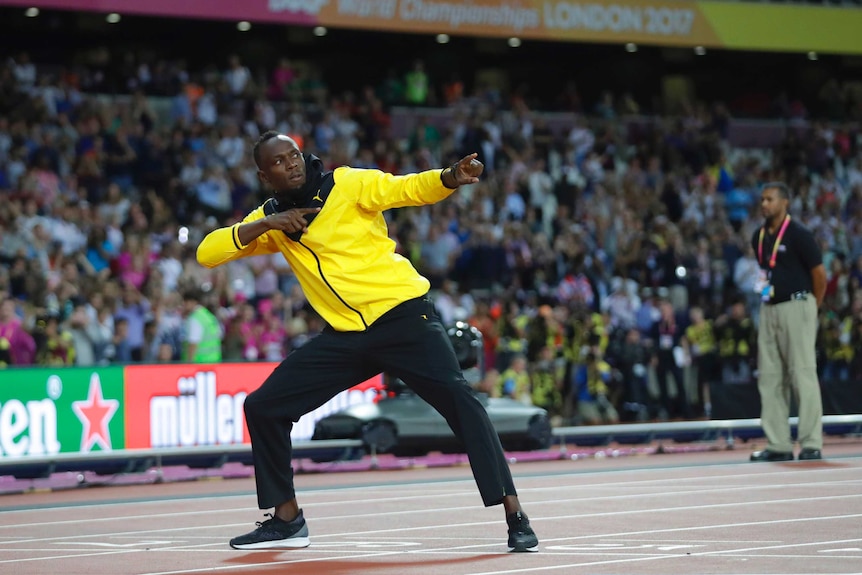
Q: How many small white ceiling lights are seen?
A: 9